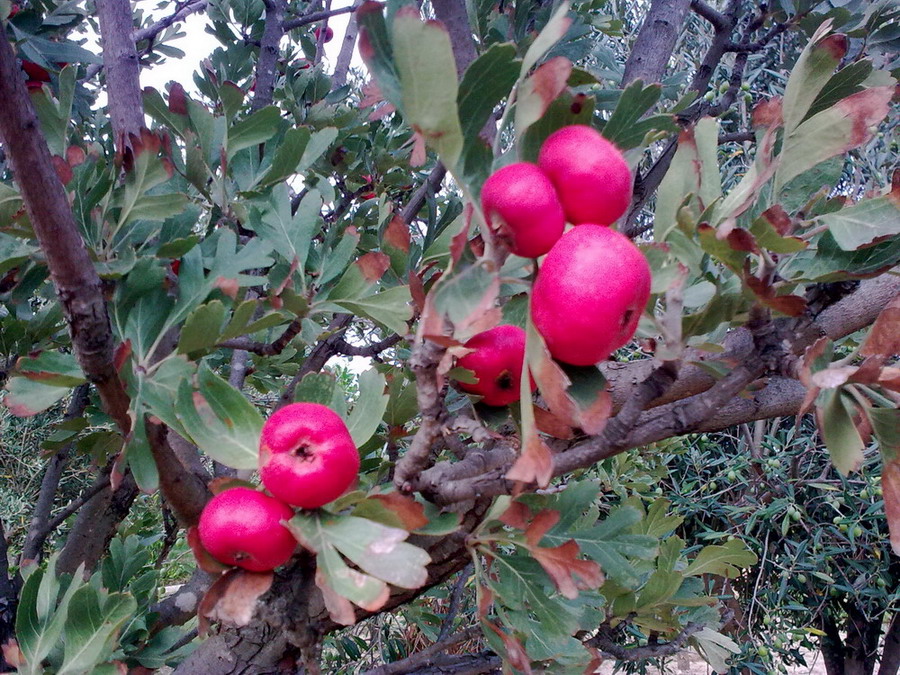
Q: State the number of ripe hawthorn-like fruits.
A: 6